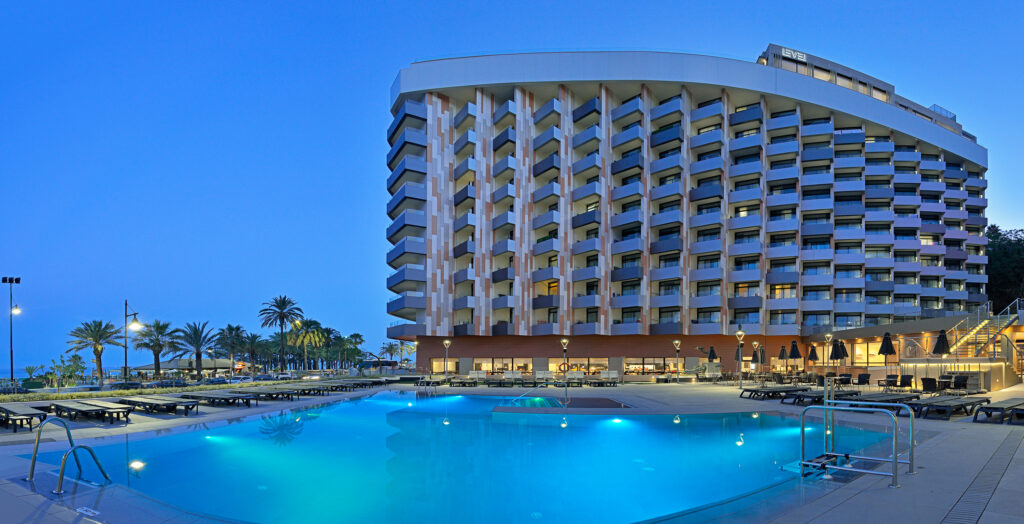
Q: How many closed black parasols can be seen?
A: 11